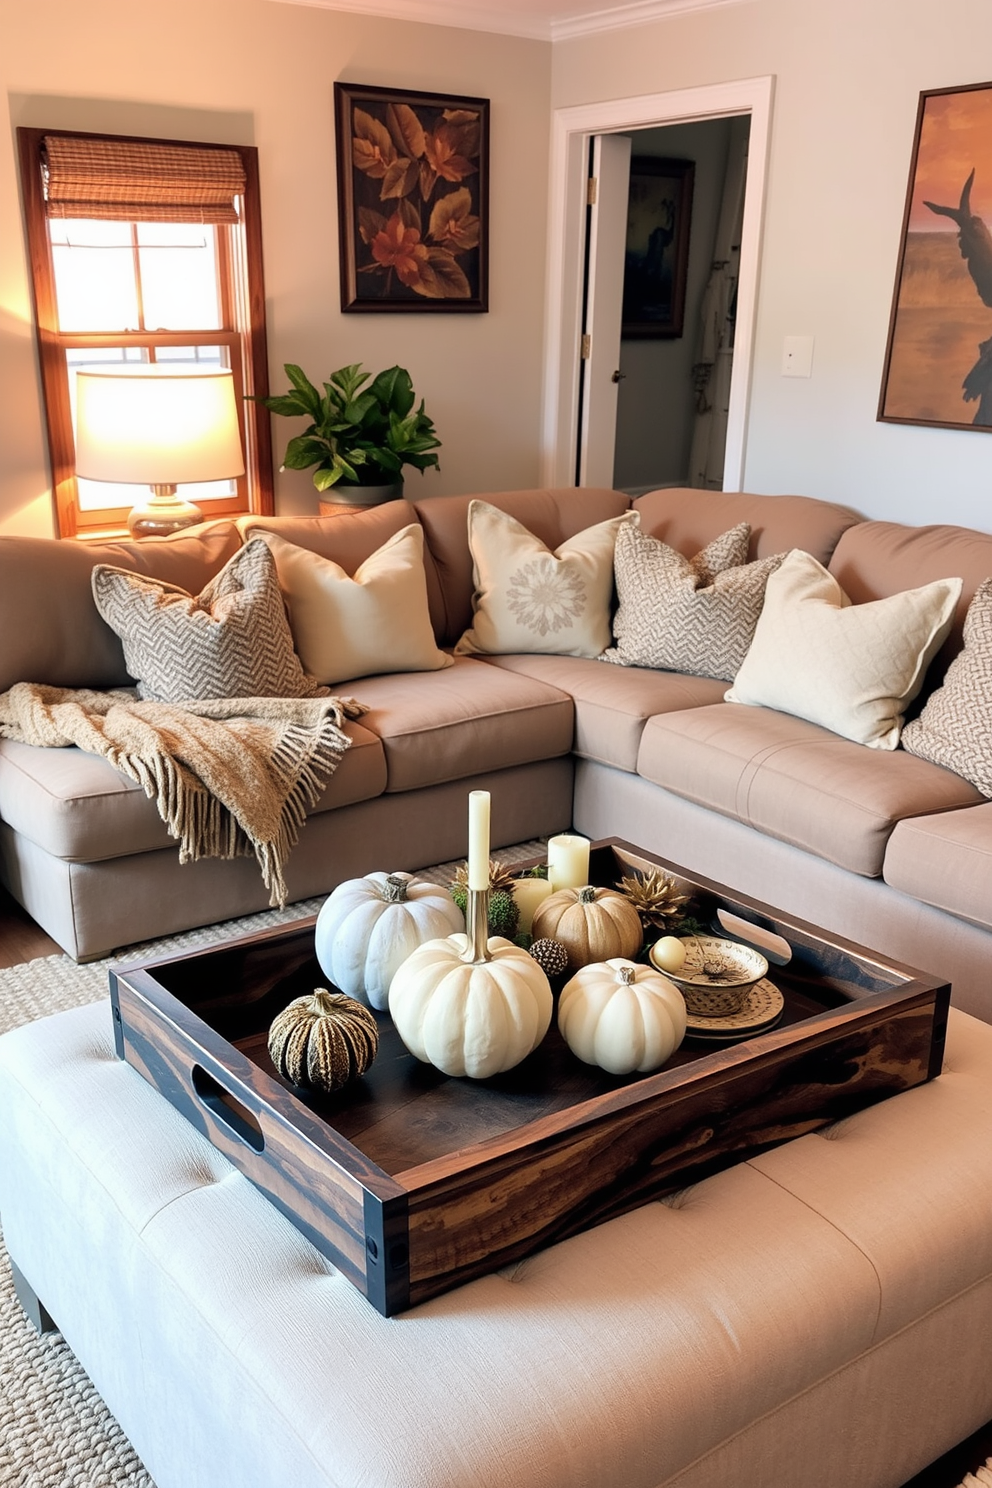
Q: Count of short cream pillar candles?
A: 2